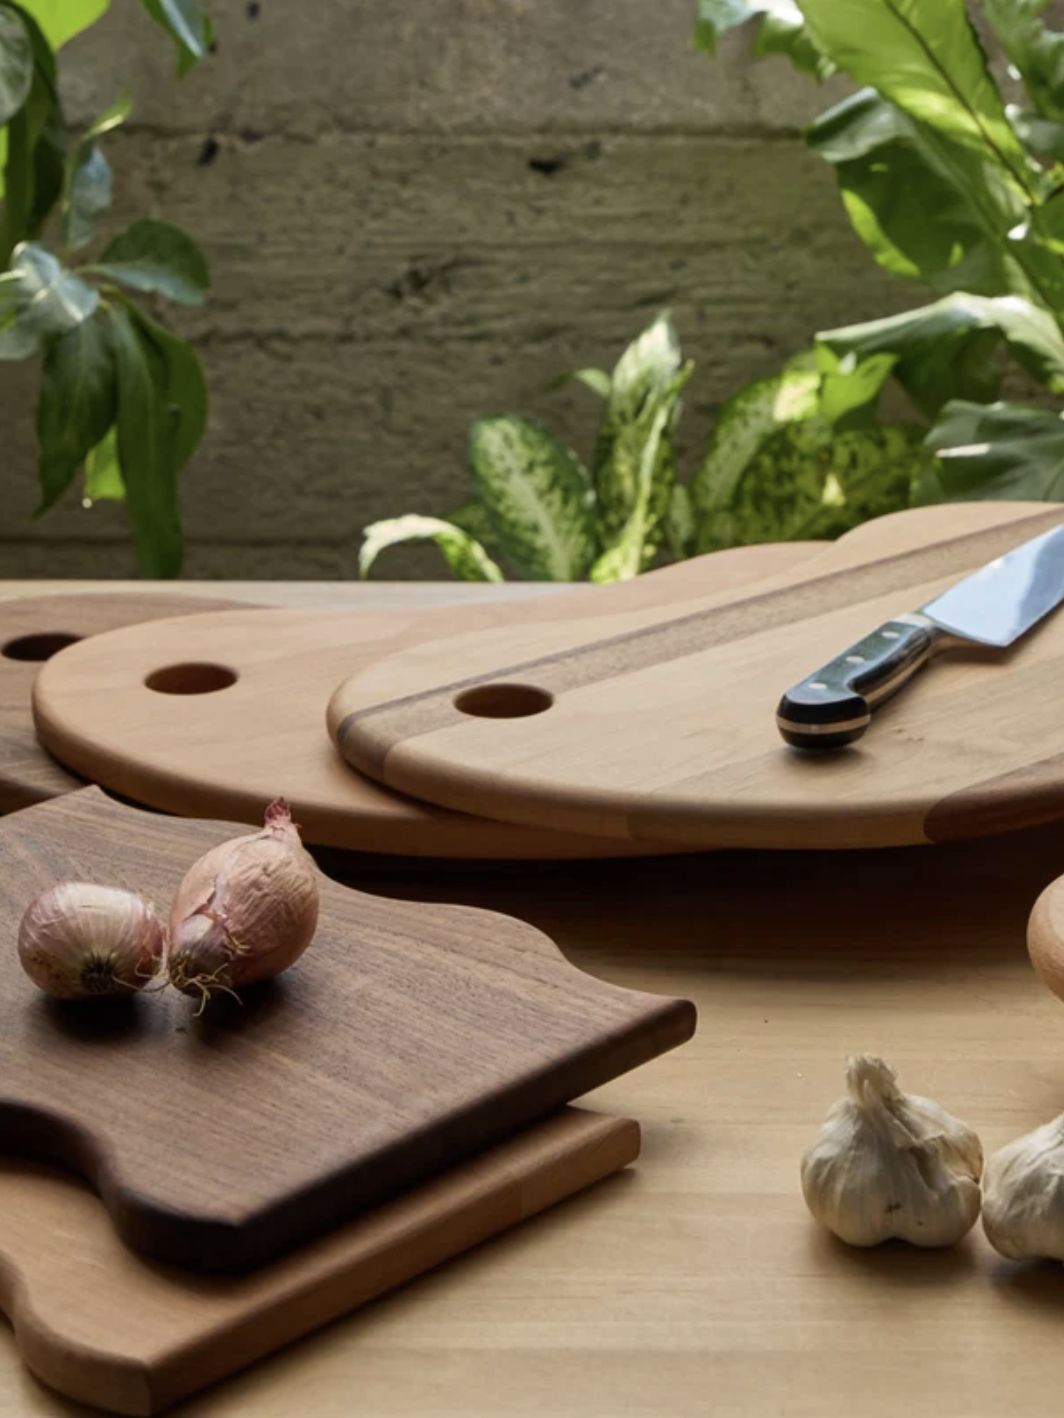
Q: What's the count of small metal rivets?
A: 3